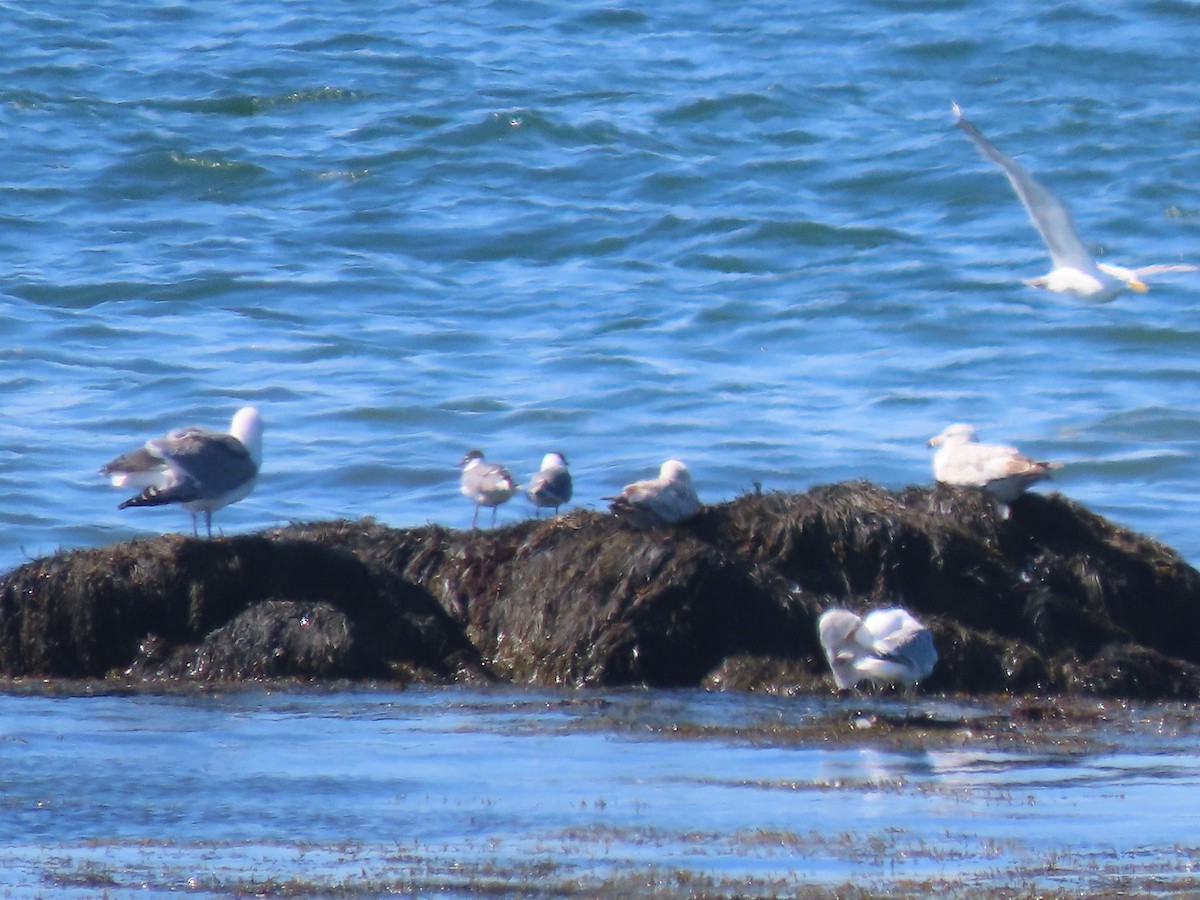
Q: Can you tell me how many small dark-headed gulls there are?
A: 2